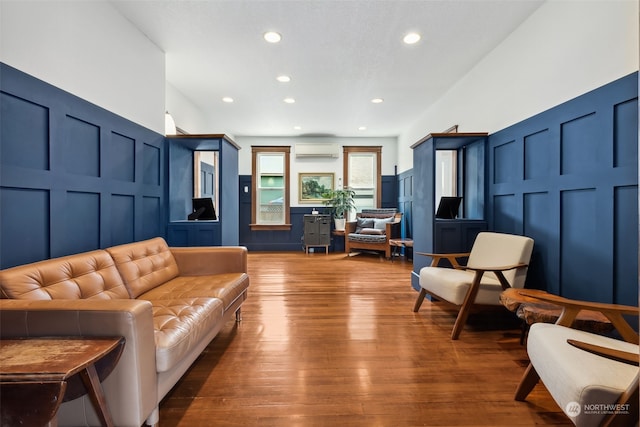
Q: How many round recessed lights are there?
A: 8